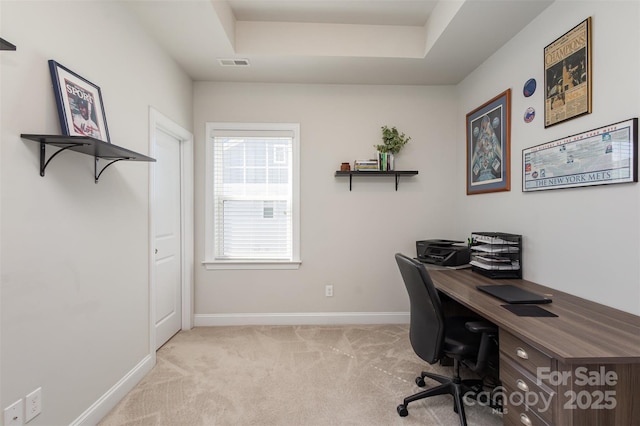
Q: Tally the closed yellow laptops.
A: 0